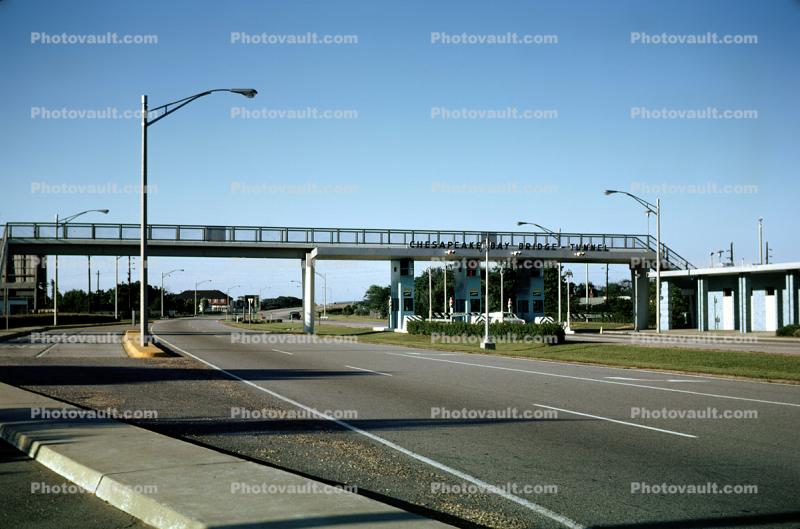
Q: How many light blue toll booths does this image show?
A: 3